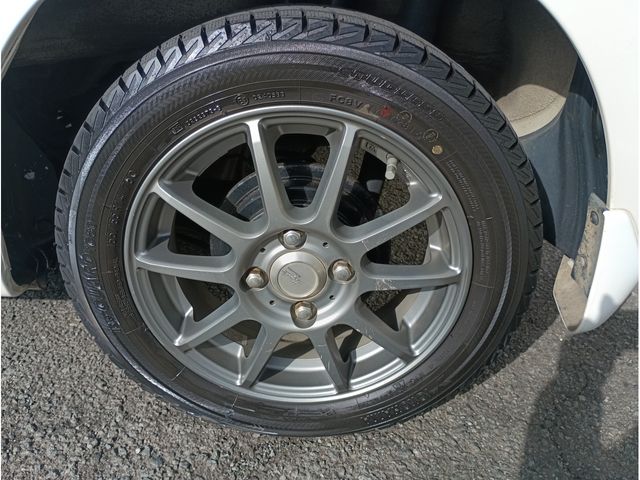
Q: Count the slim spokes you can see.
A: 10